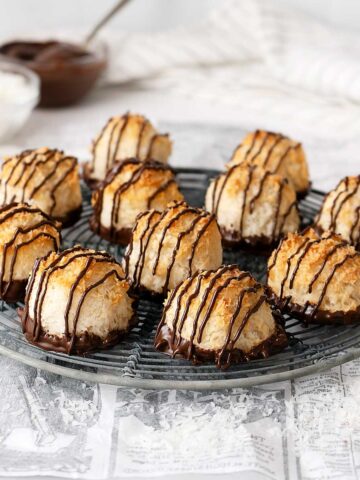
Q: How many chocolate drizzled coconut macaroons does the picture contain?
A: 11